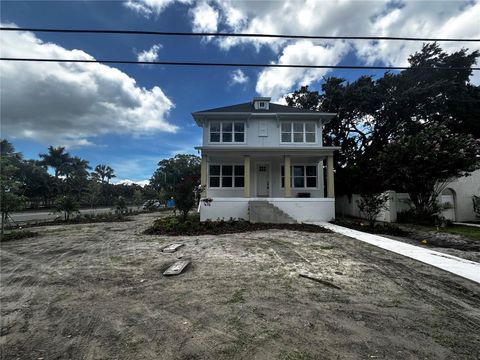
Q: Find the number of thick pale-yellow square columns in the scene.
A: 4